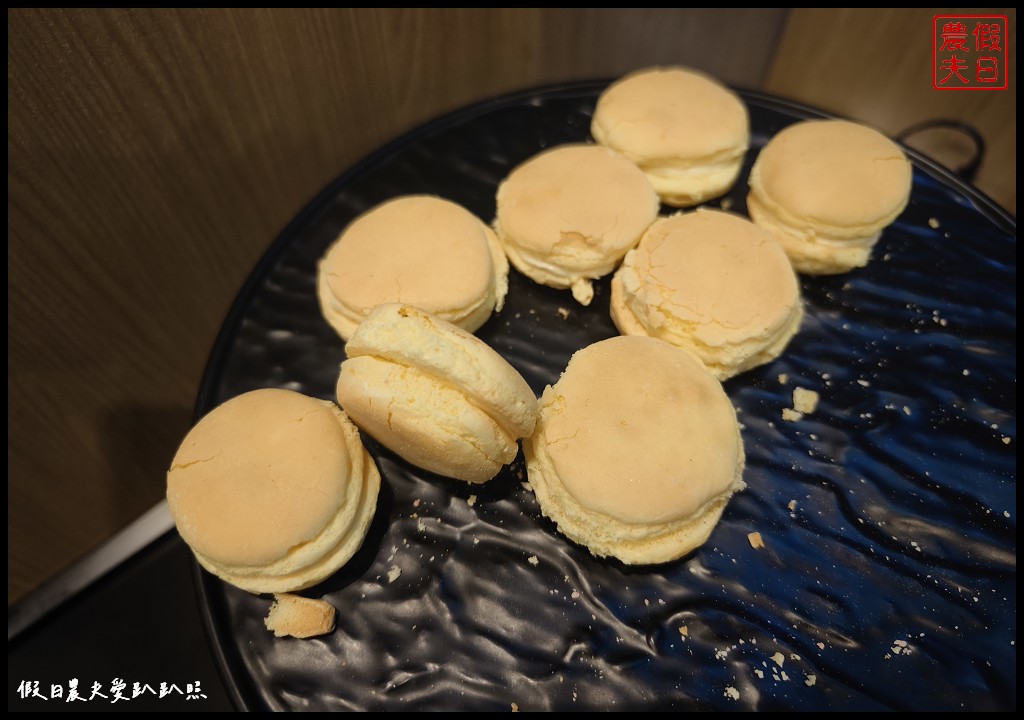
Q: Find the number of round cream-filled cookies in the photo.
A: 8